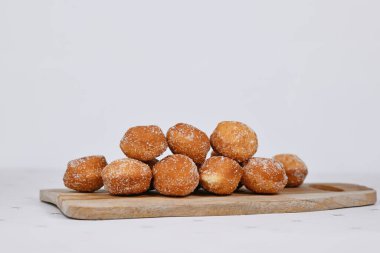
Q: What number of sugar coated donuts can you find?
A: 9